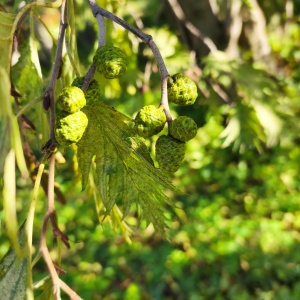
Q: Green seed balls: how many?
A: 8